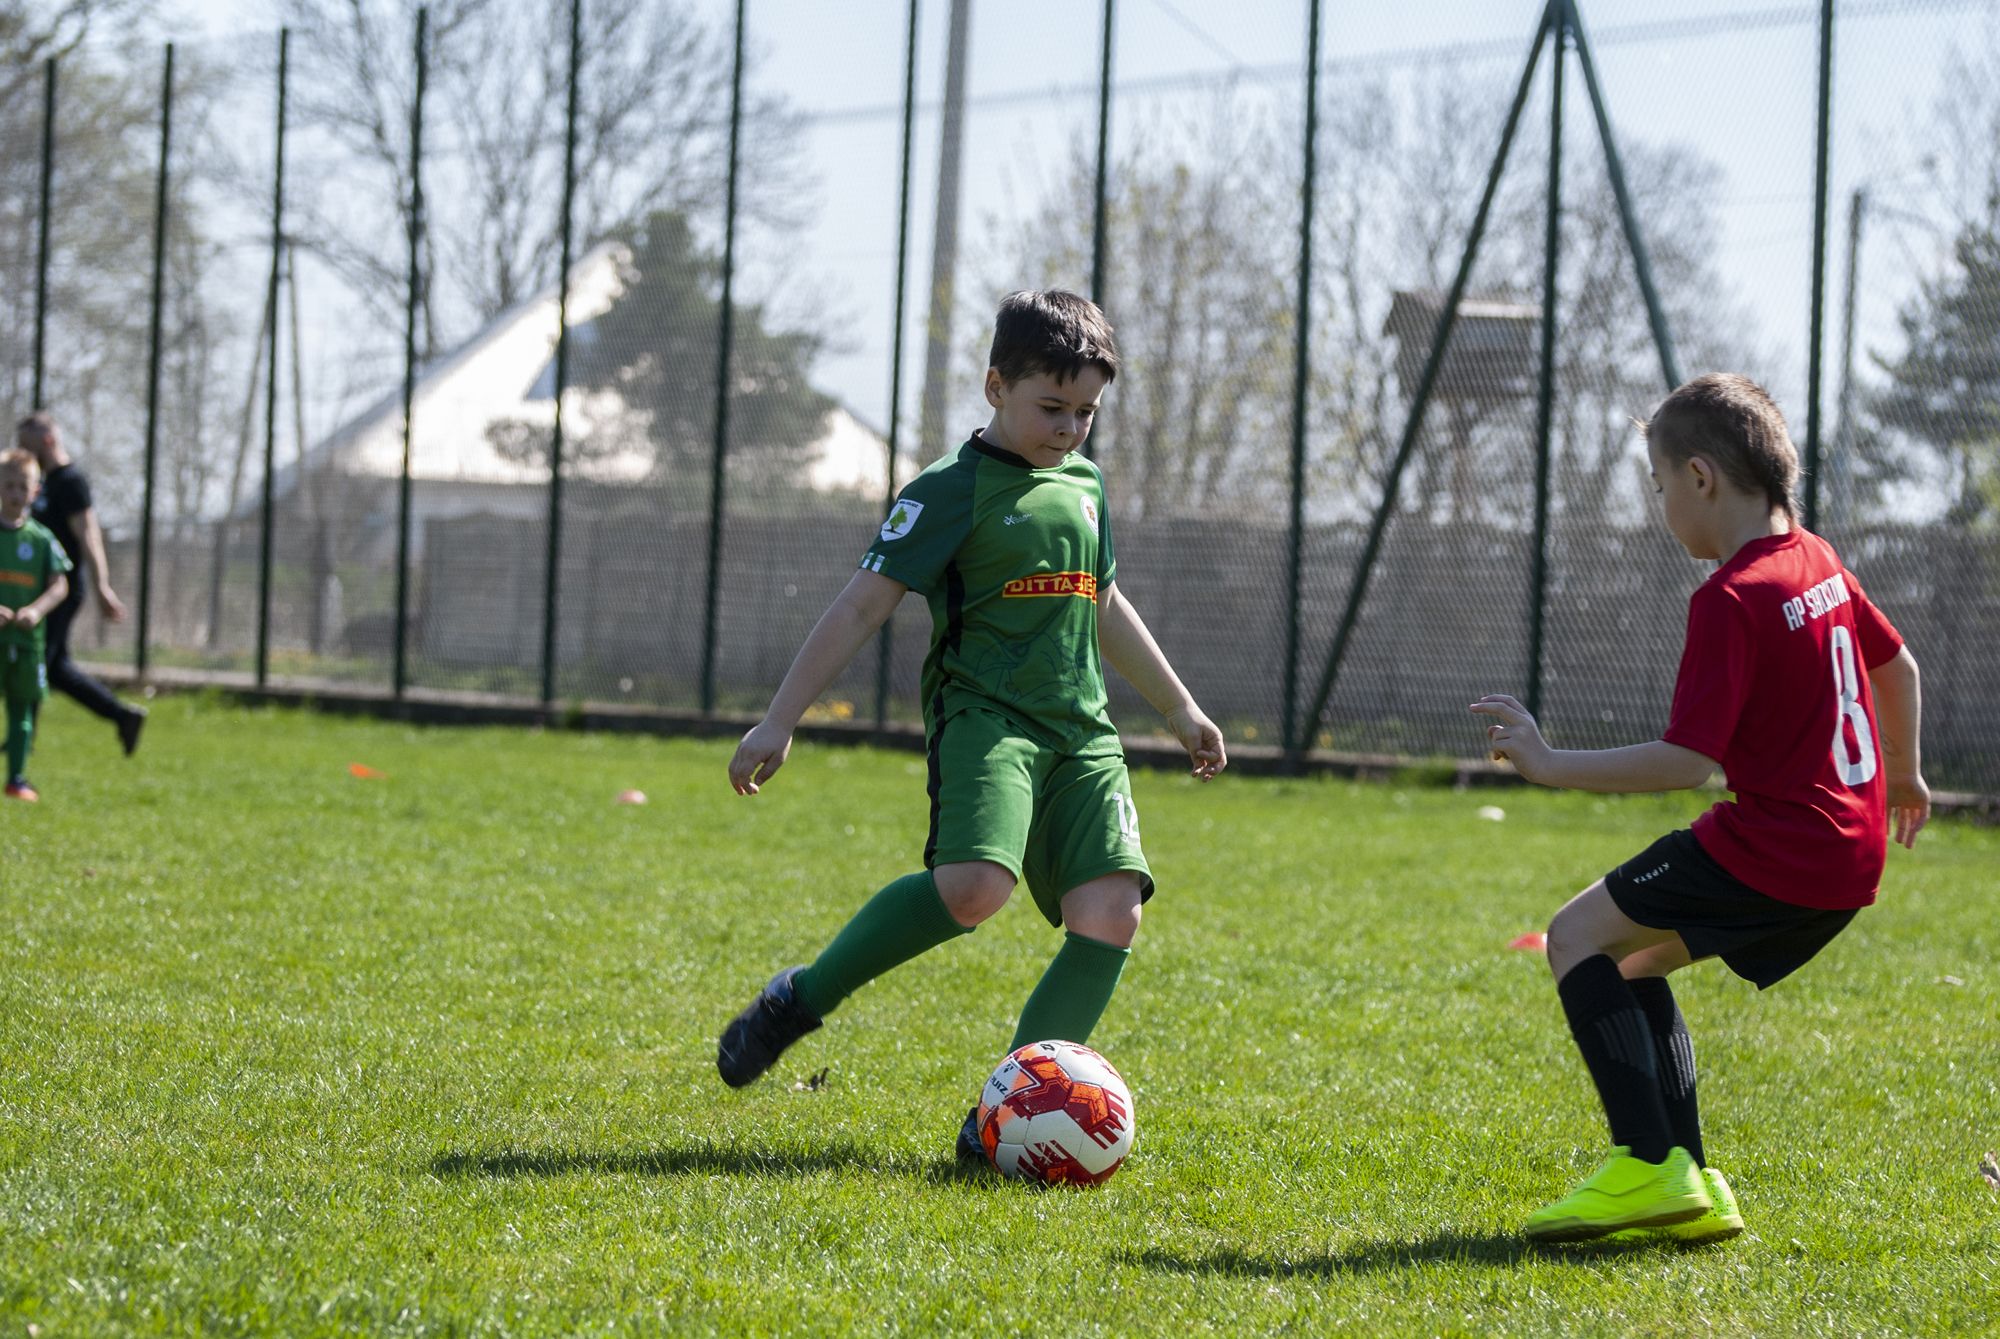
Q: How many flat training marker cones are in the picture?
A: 4